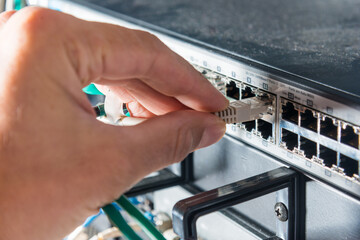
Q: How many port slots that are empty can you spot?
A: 12